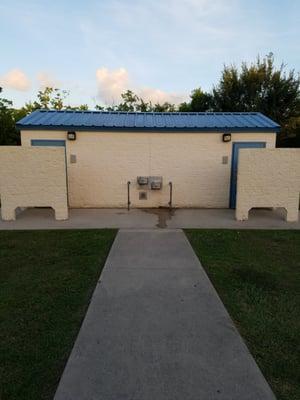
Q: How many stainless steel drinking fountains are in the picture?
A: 2